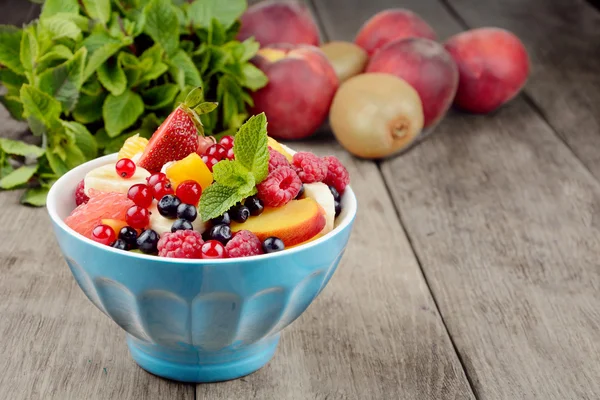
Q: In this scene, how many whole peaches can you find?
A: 5